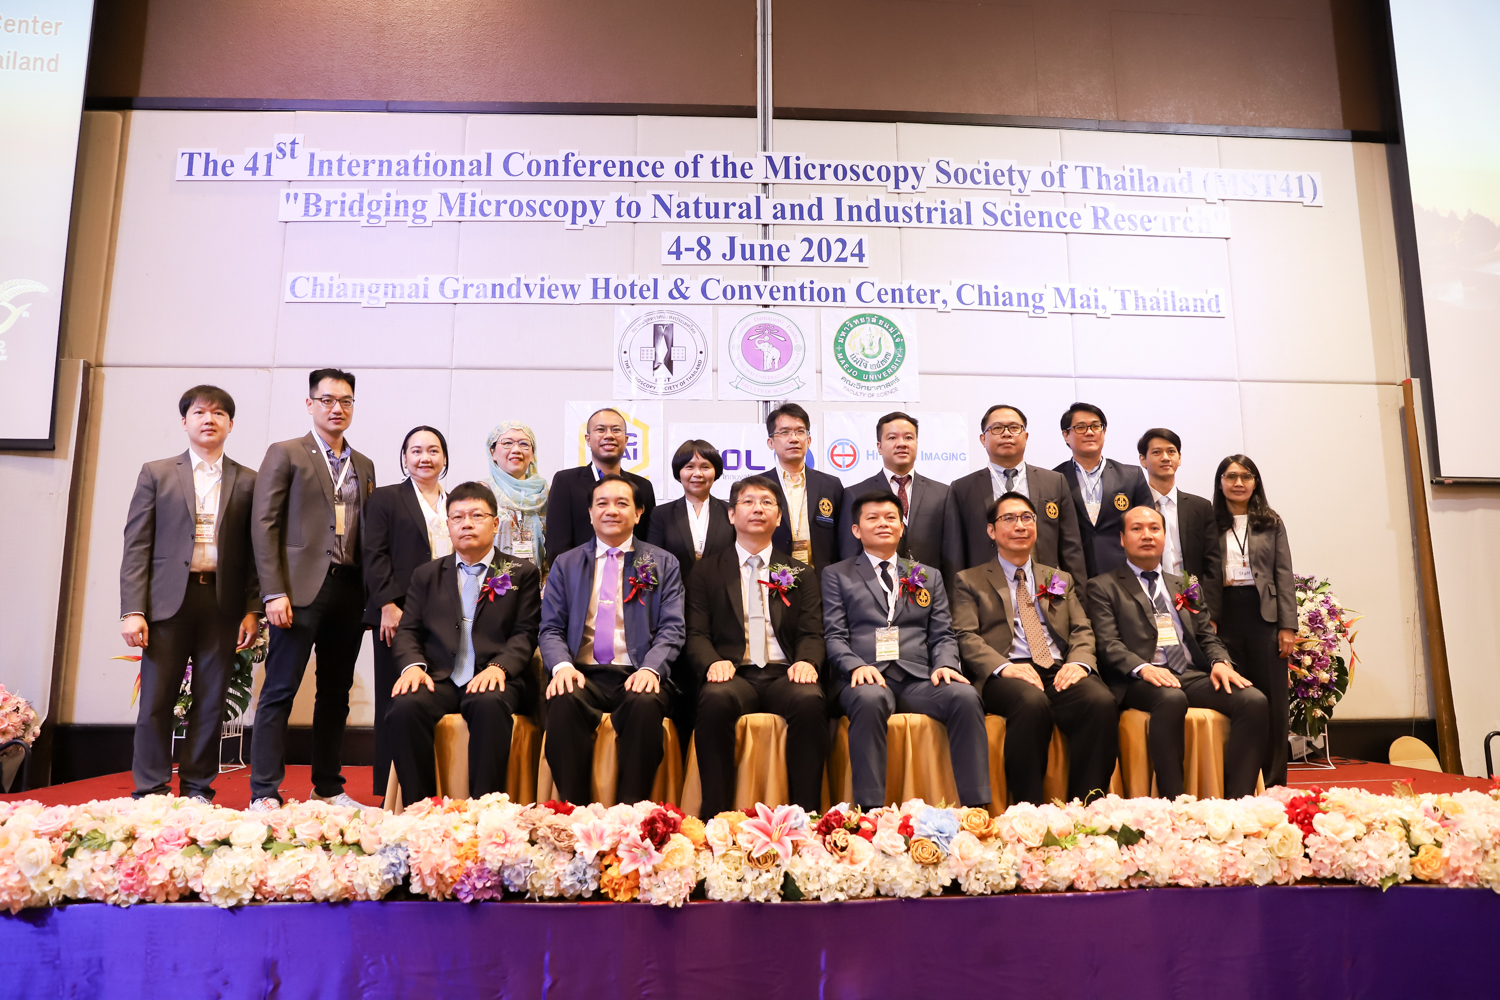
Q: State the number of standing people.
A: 12